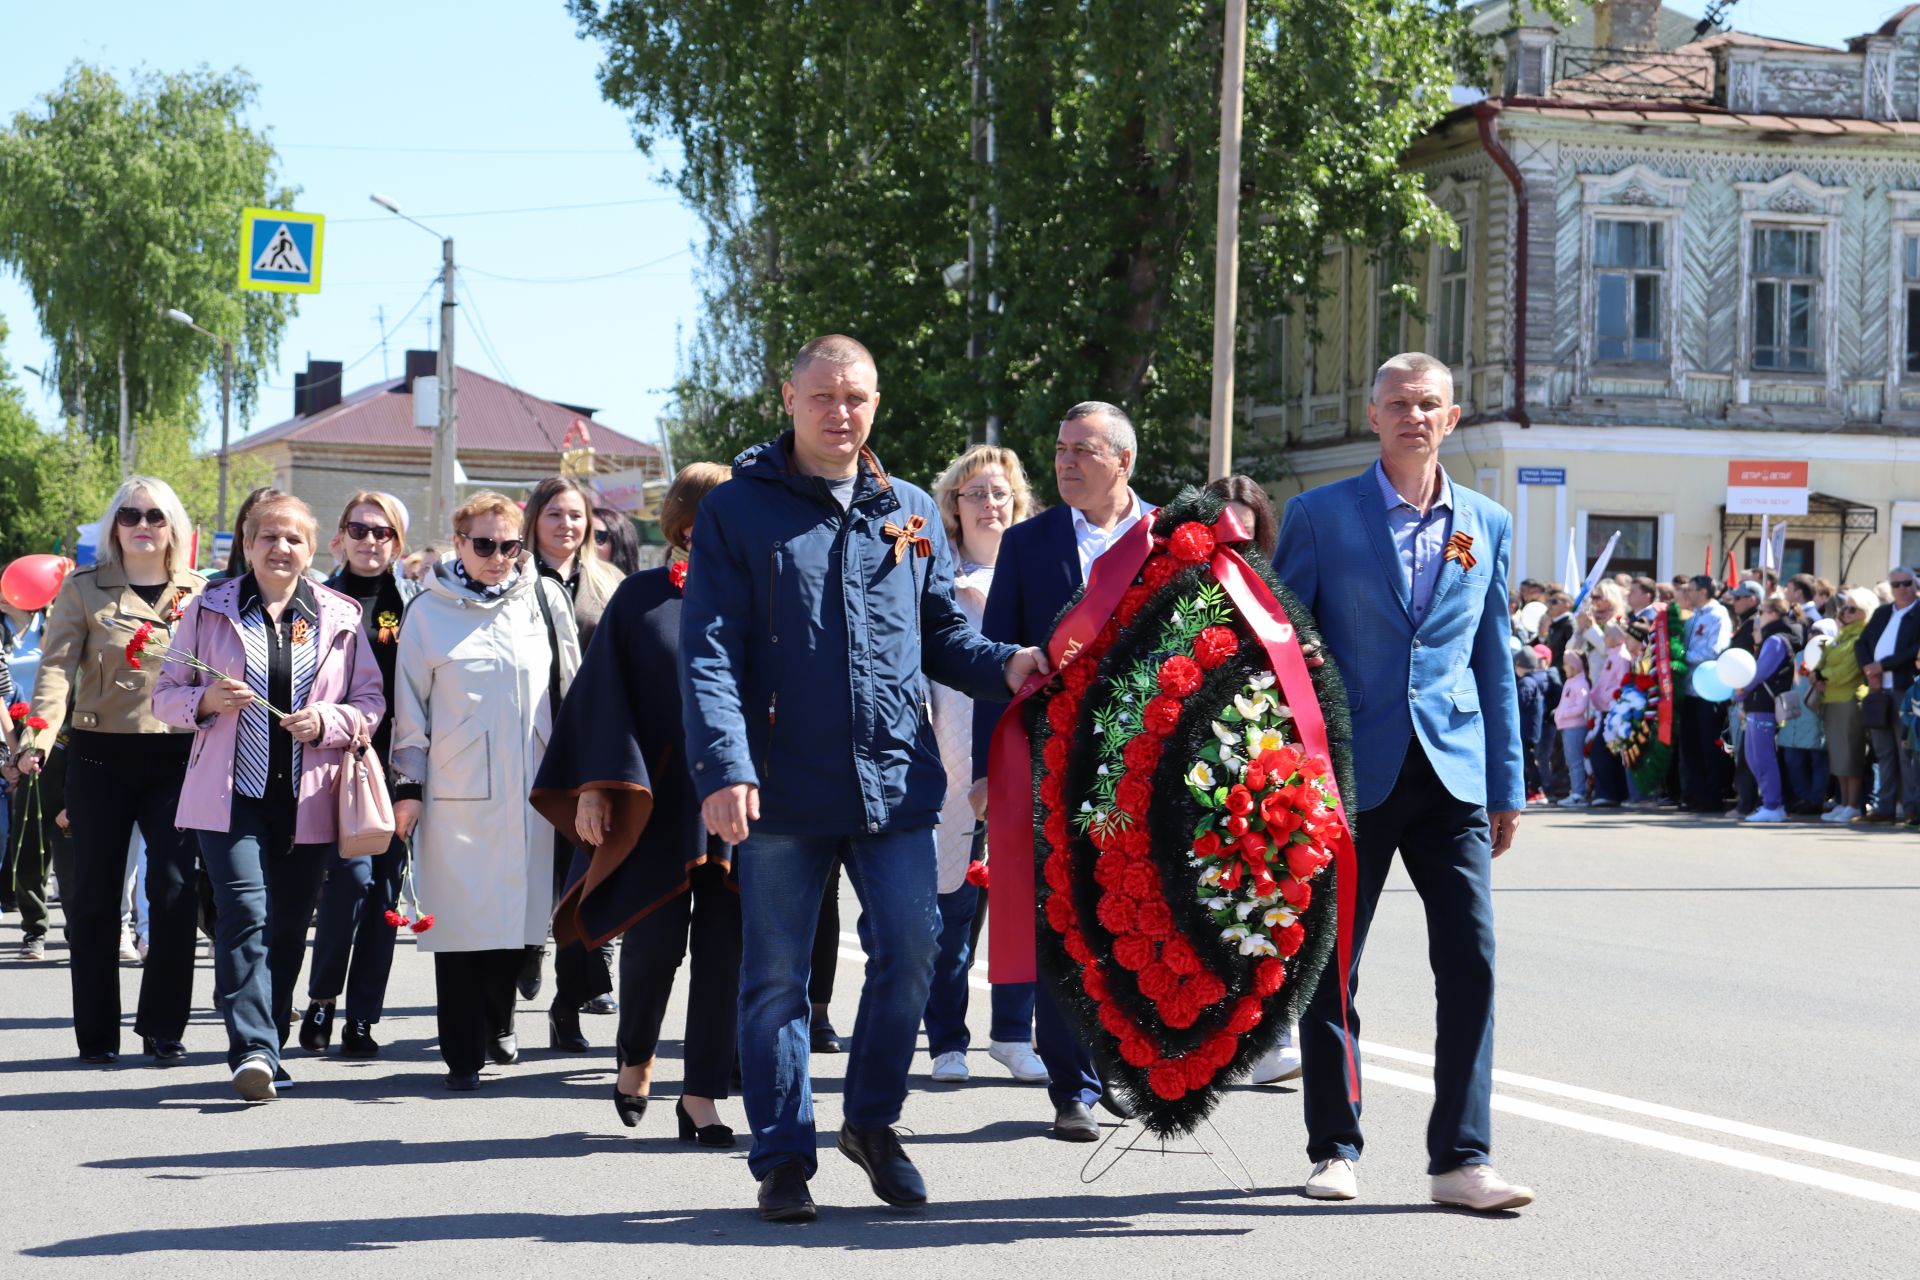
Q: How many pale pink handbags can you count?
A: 1